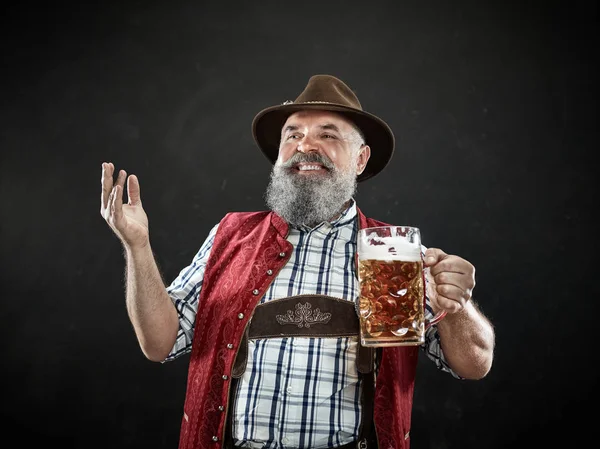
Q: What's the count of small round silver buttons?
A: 8